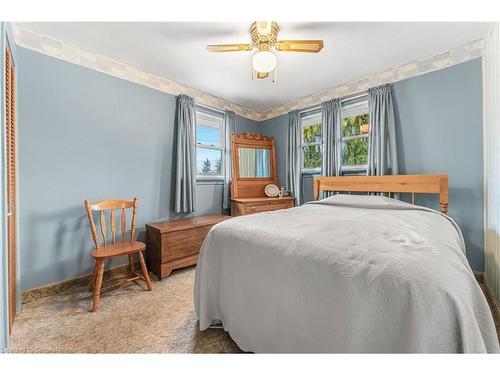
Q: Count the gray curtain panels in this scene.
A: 5